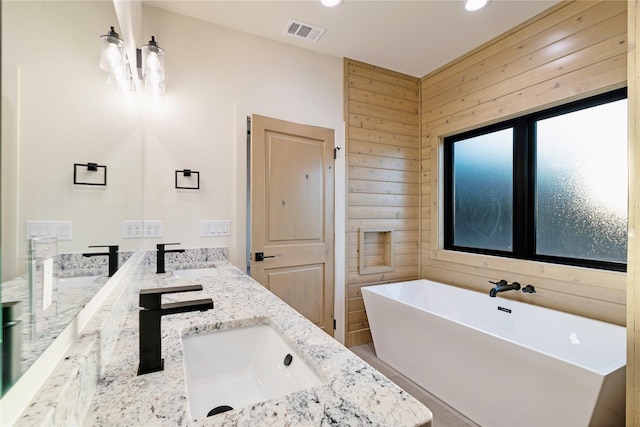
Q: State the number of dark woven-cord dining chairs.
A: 0